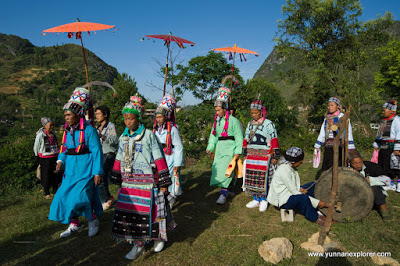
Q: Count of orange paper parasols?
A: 2